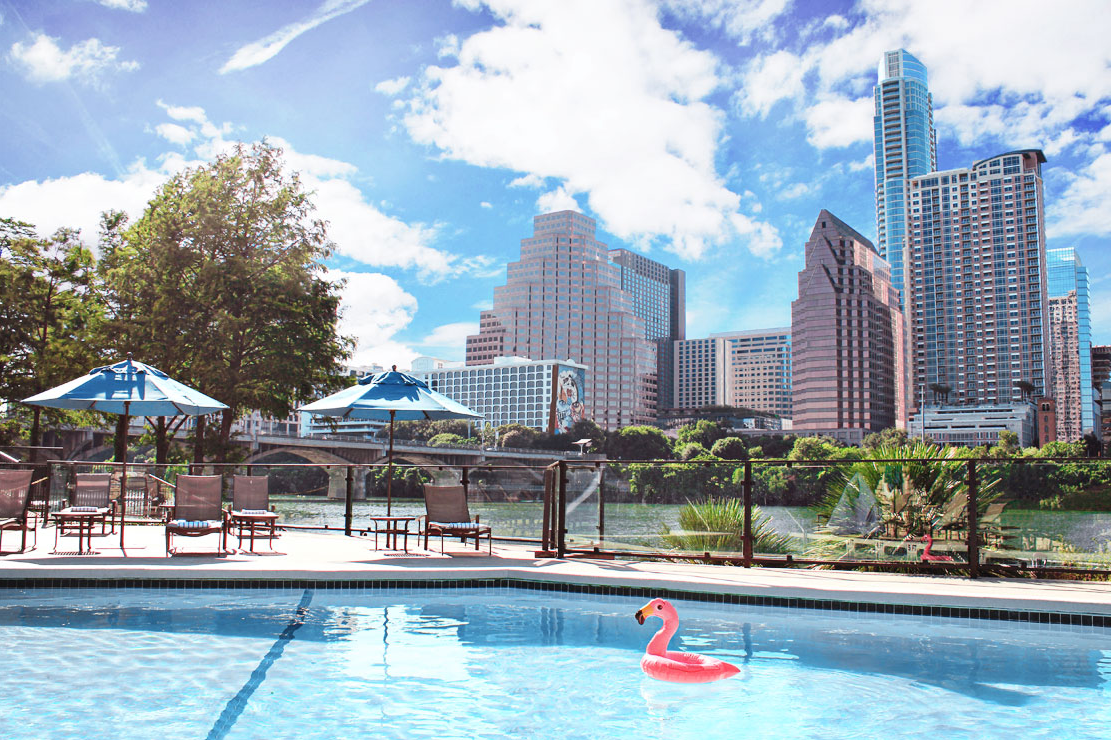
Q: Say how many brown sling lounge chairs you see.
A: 5